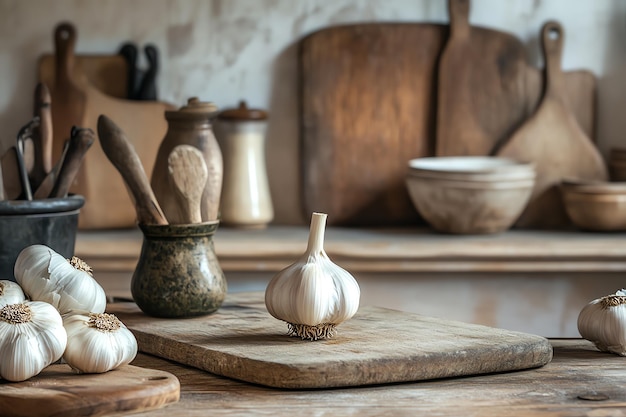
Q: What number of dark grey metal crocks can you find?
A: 1